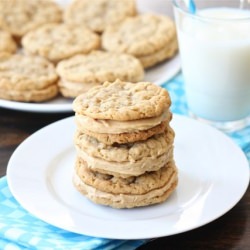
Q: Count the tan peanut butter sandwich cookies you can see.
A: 10